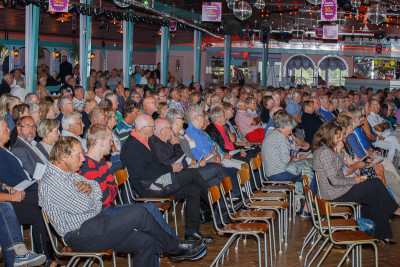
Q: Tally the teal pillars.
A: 7